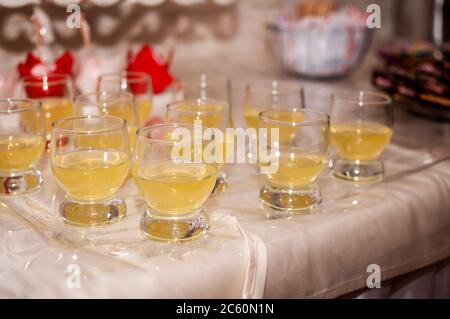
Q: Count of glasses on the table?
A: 11